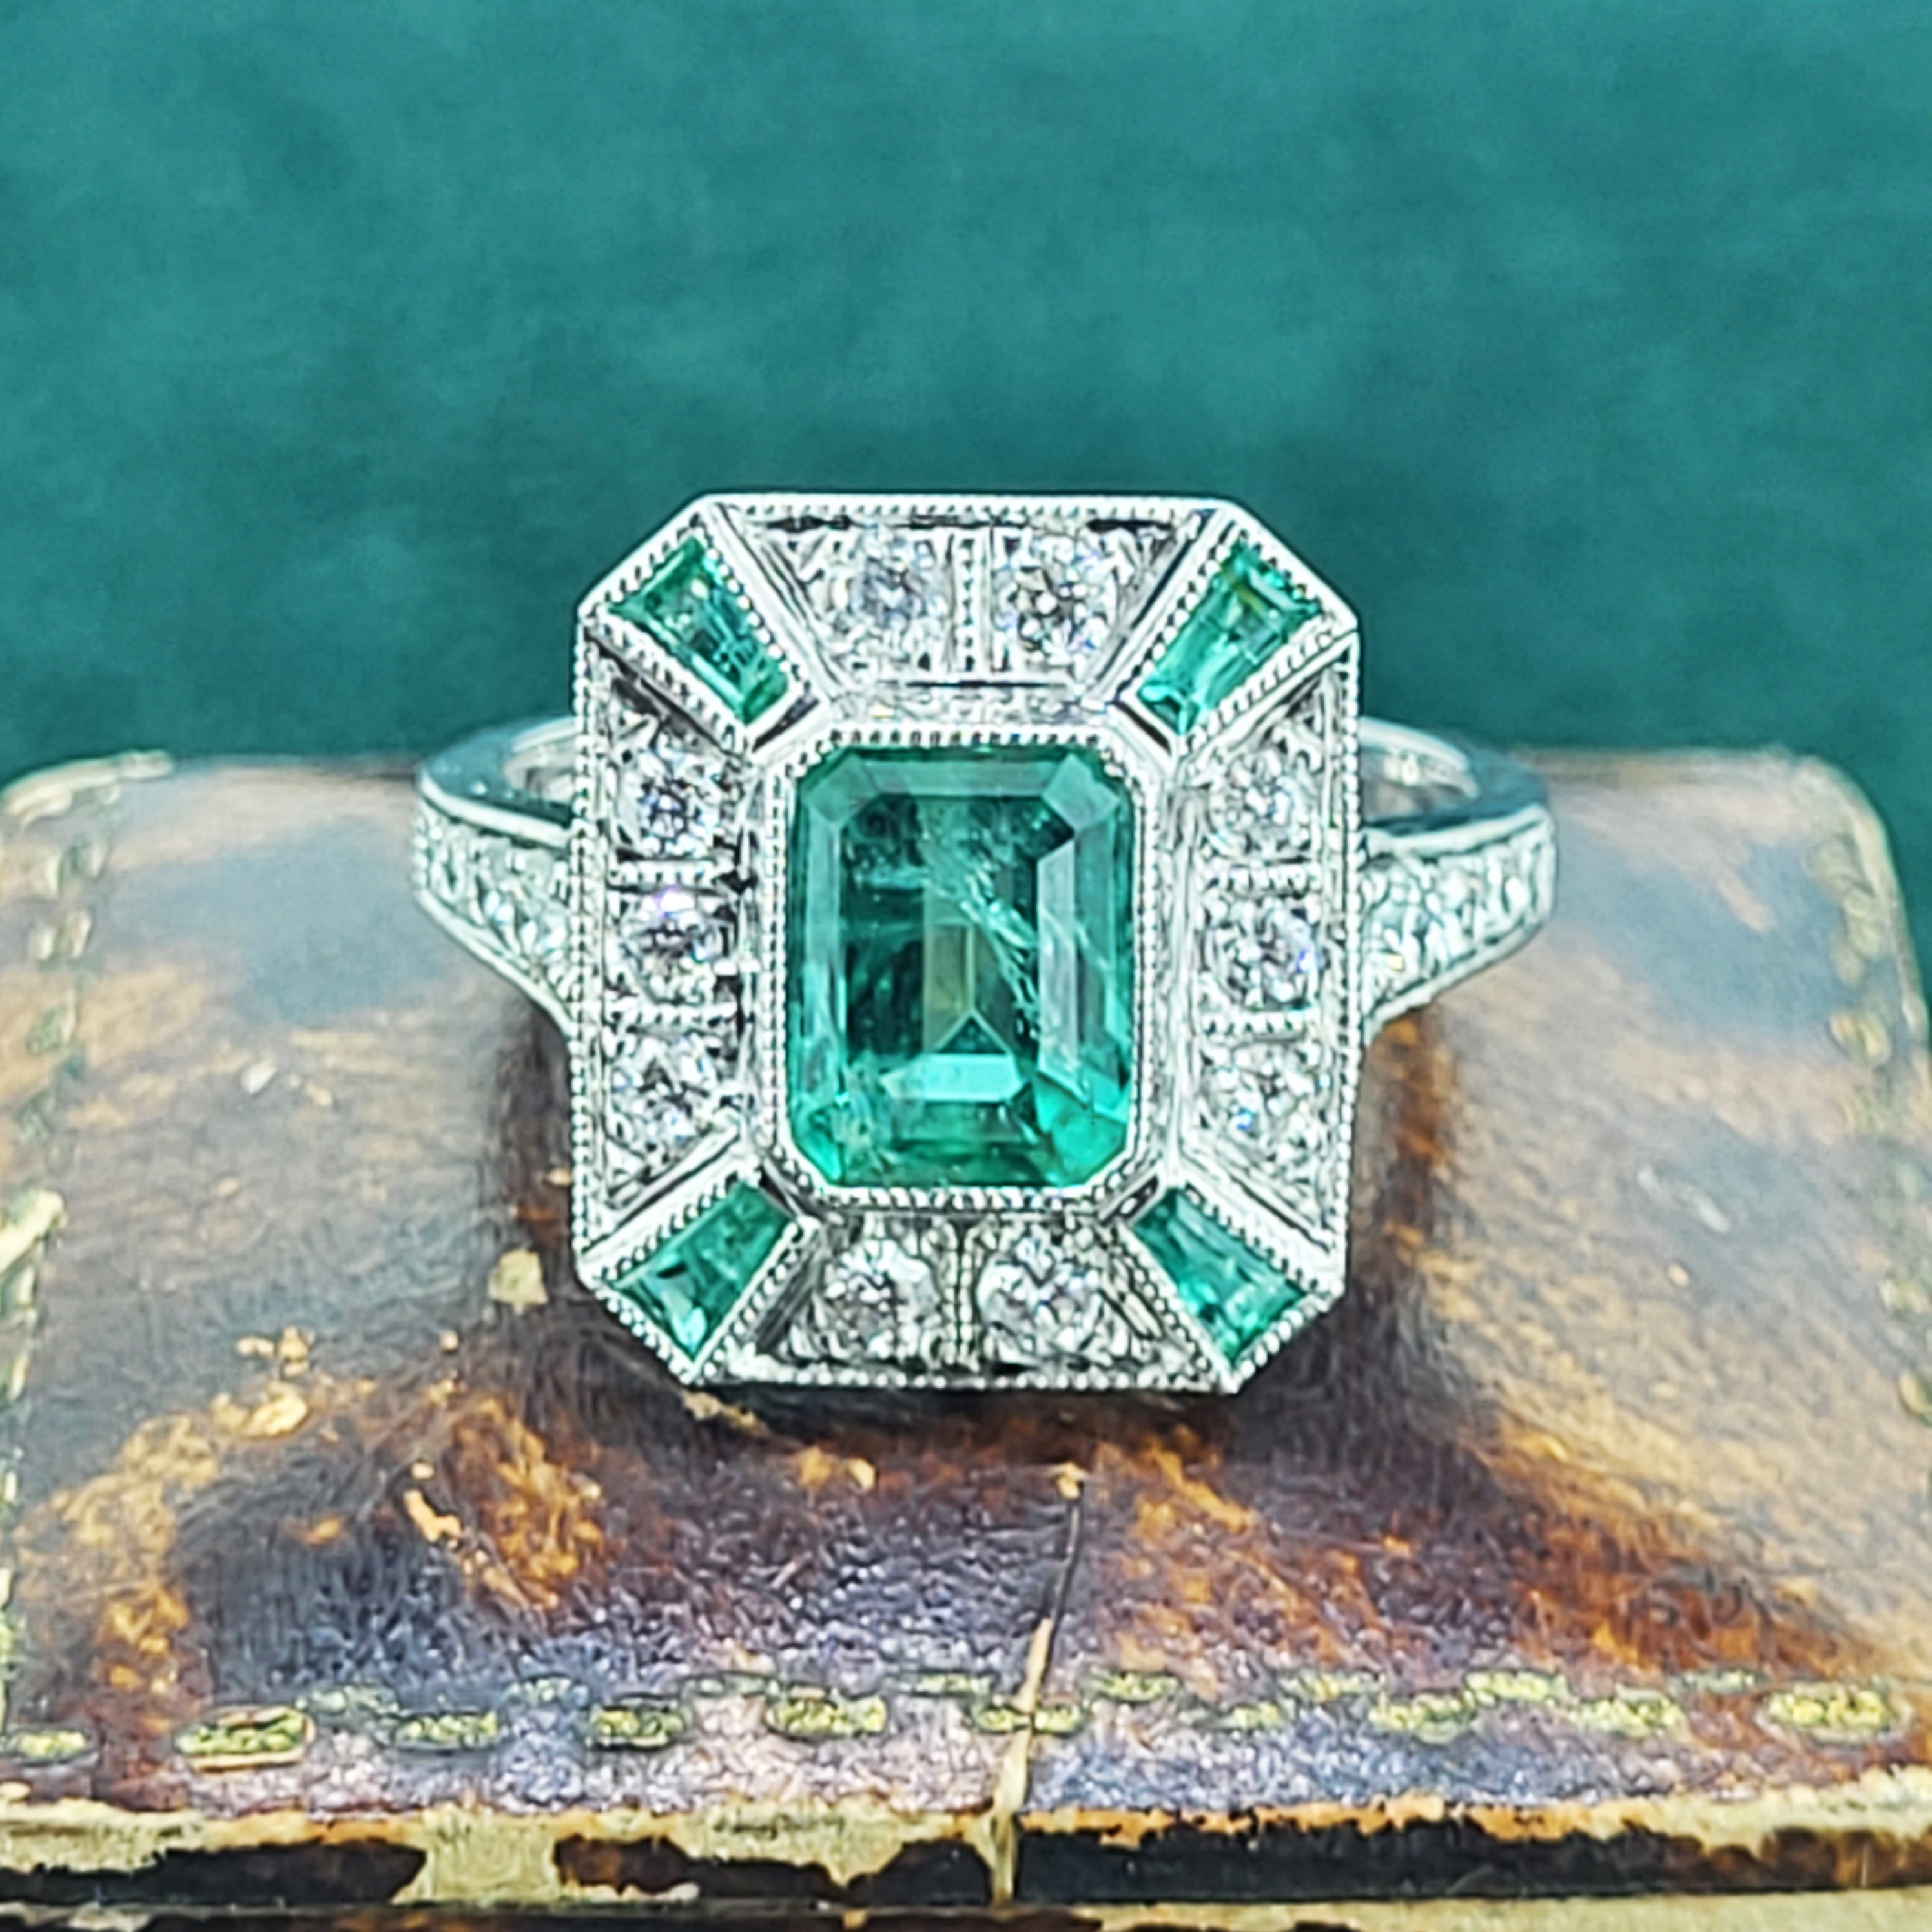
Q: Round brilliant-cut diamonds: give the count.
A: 10